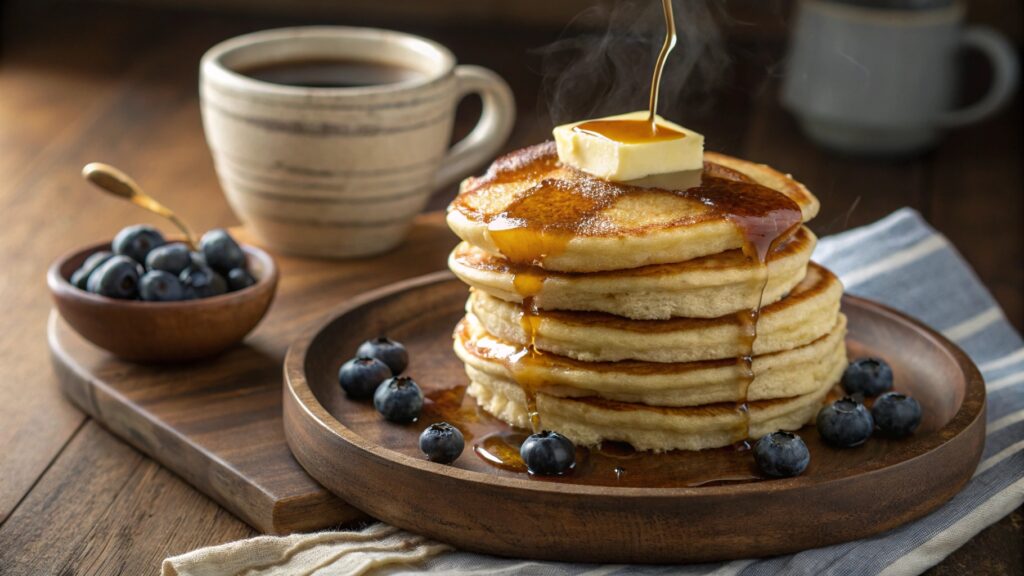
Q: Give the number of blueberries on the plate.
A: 9